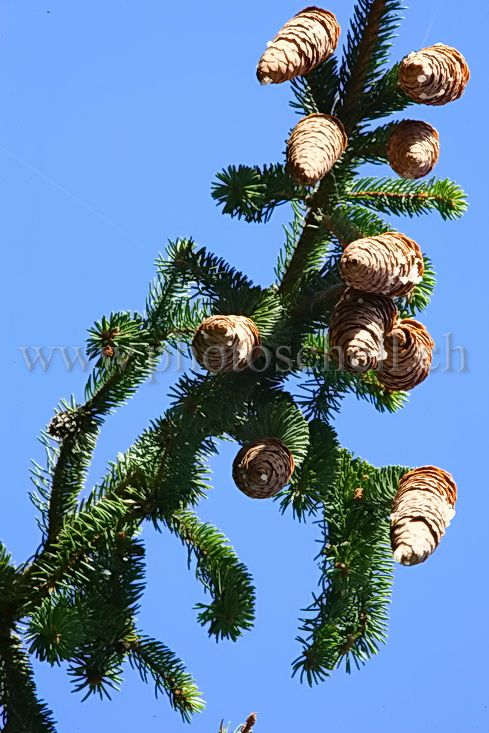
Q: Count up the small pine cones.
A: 10